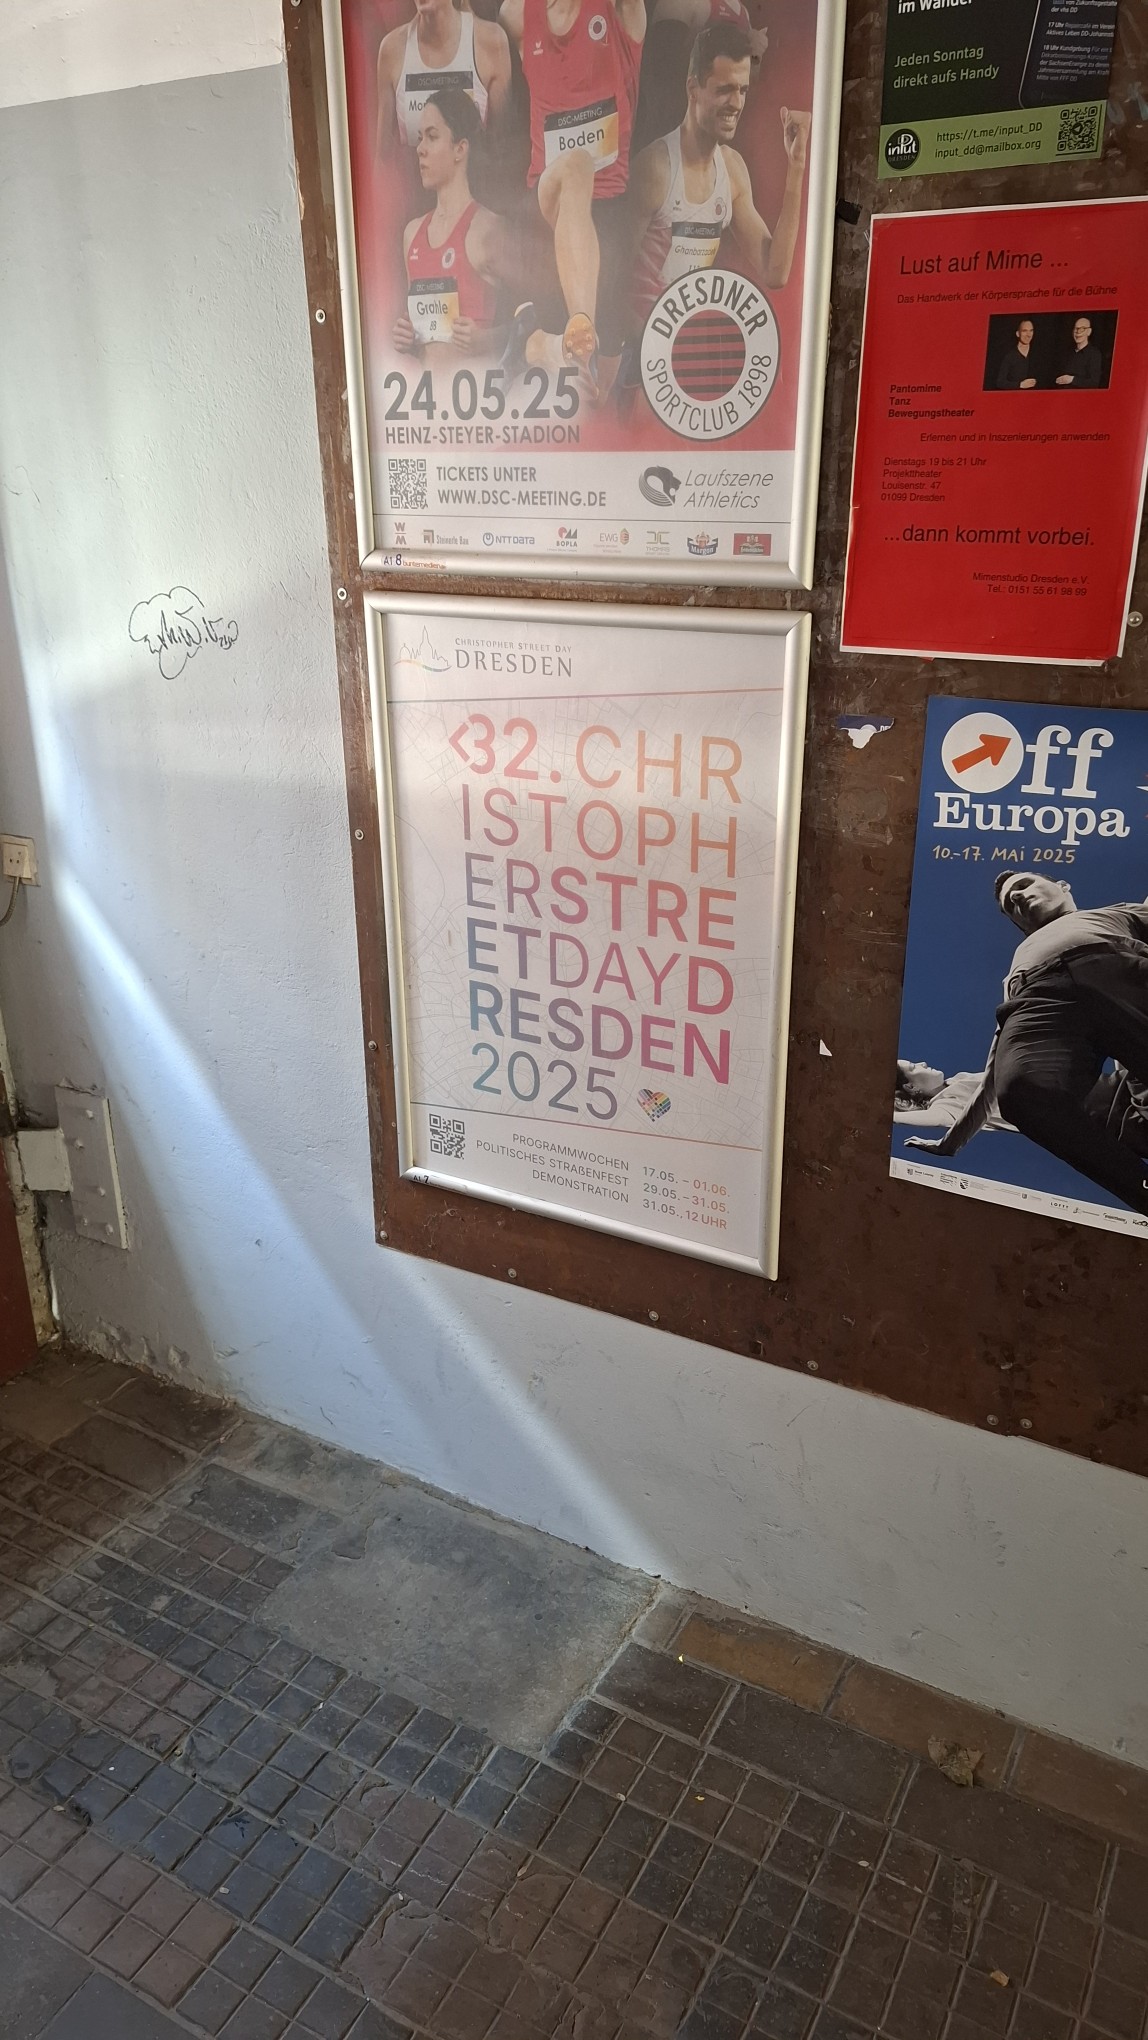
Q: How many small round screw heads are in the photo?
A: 12